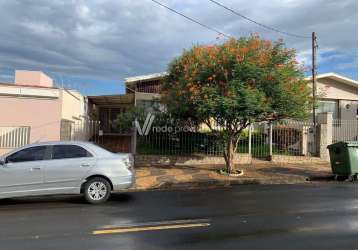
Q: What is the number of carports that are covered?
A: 1